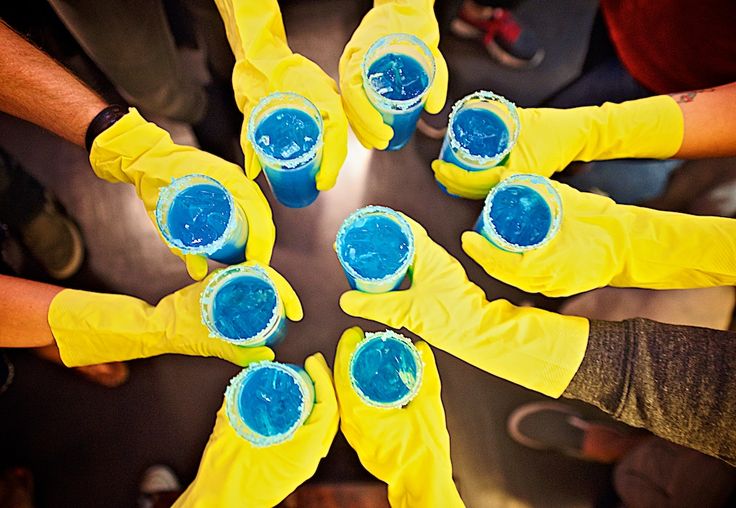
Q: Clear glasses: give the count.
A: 9